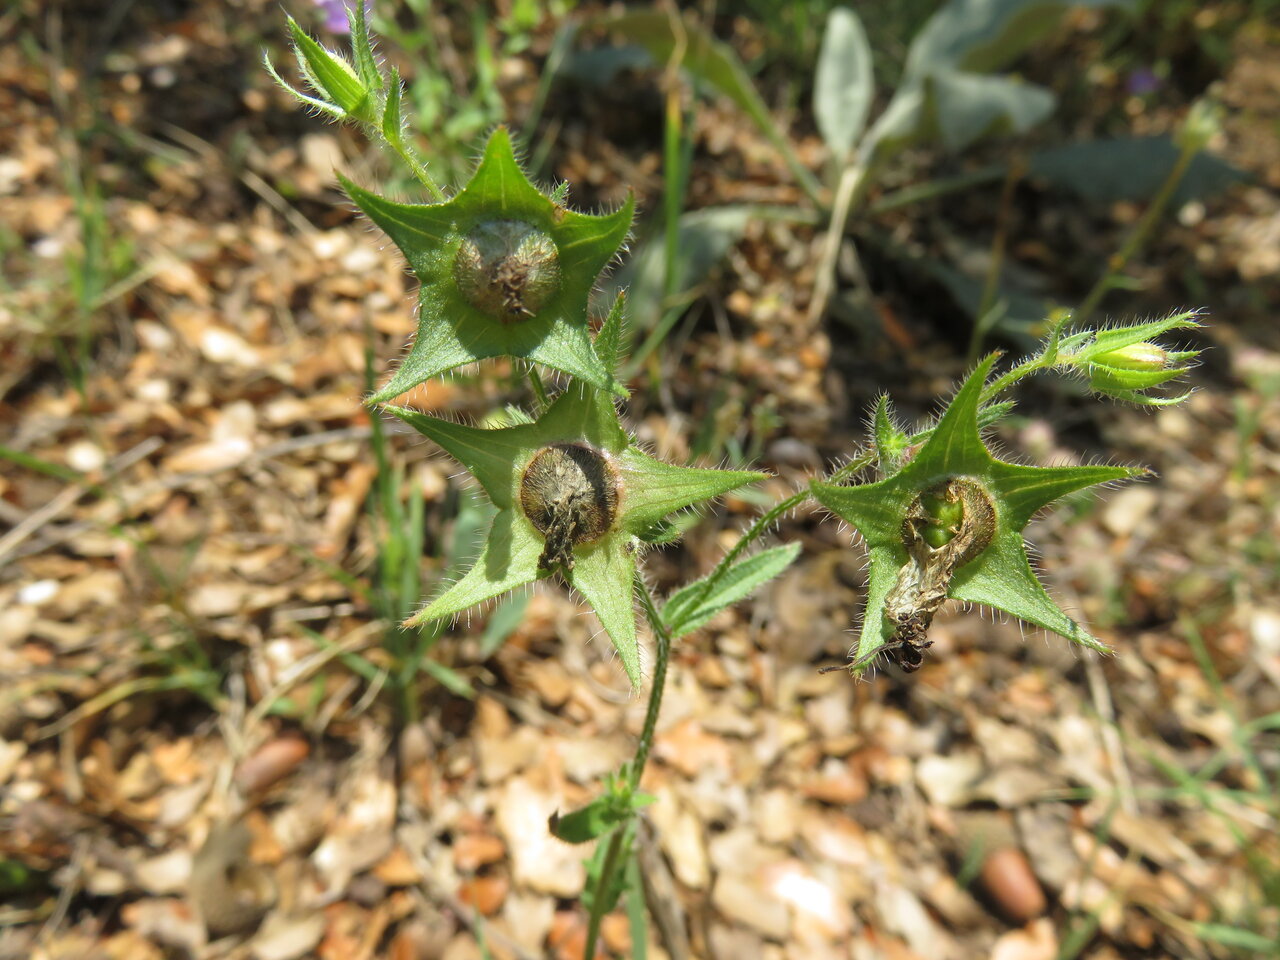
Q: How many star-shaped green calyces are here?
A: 3